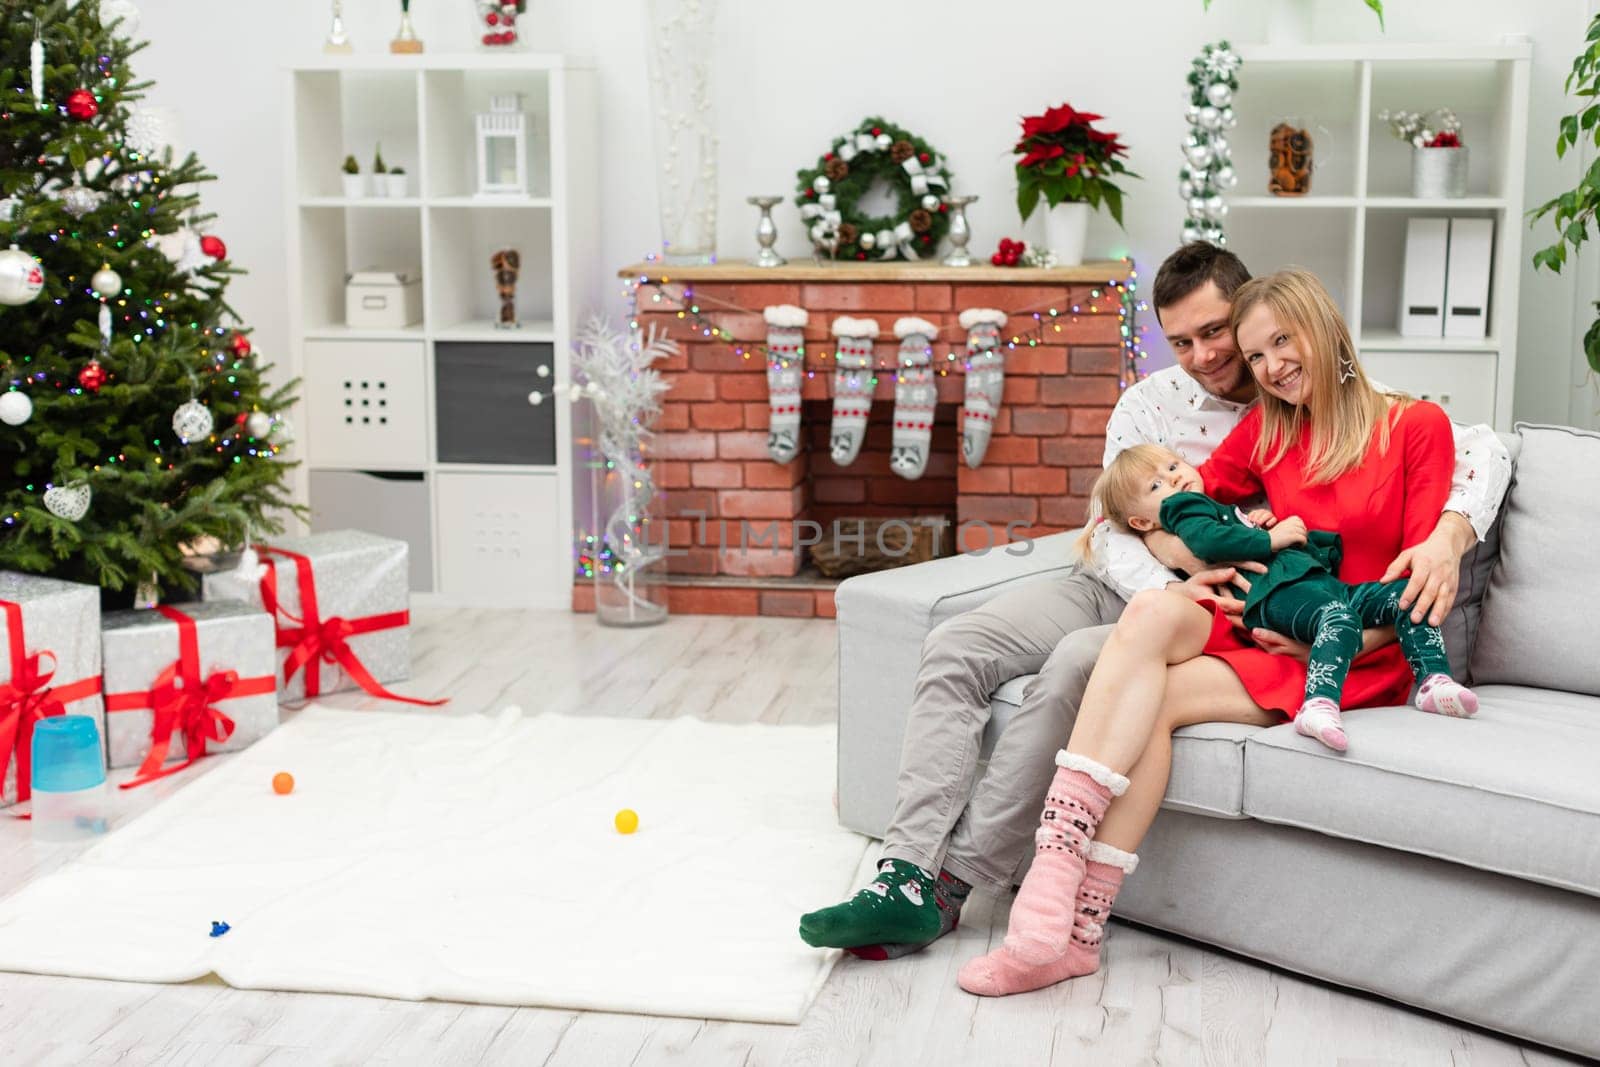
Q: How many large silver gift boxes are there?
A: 3